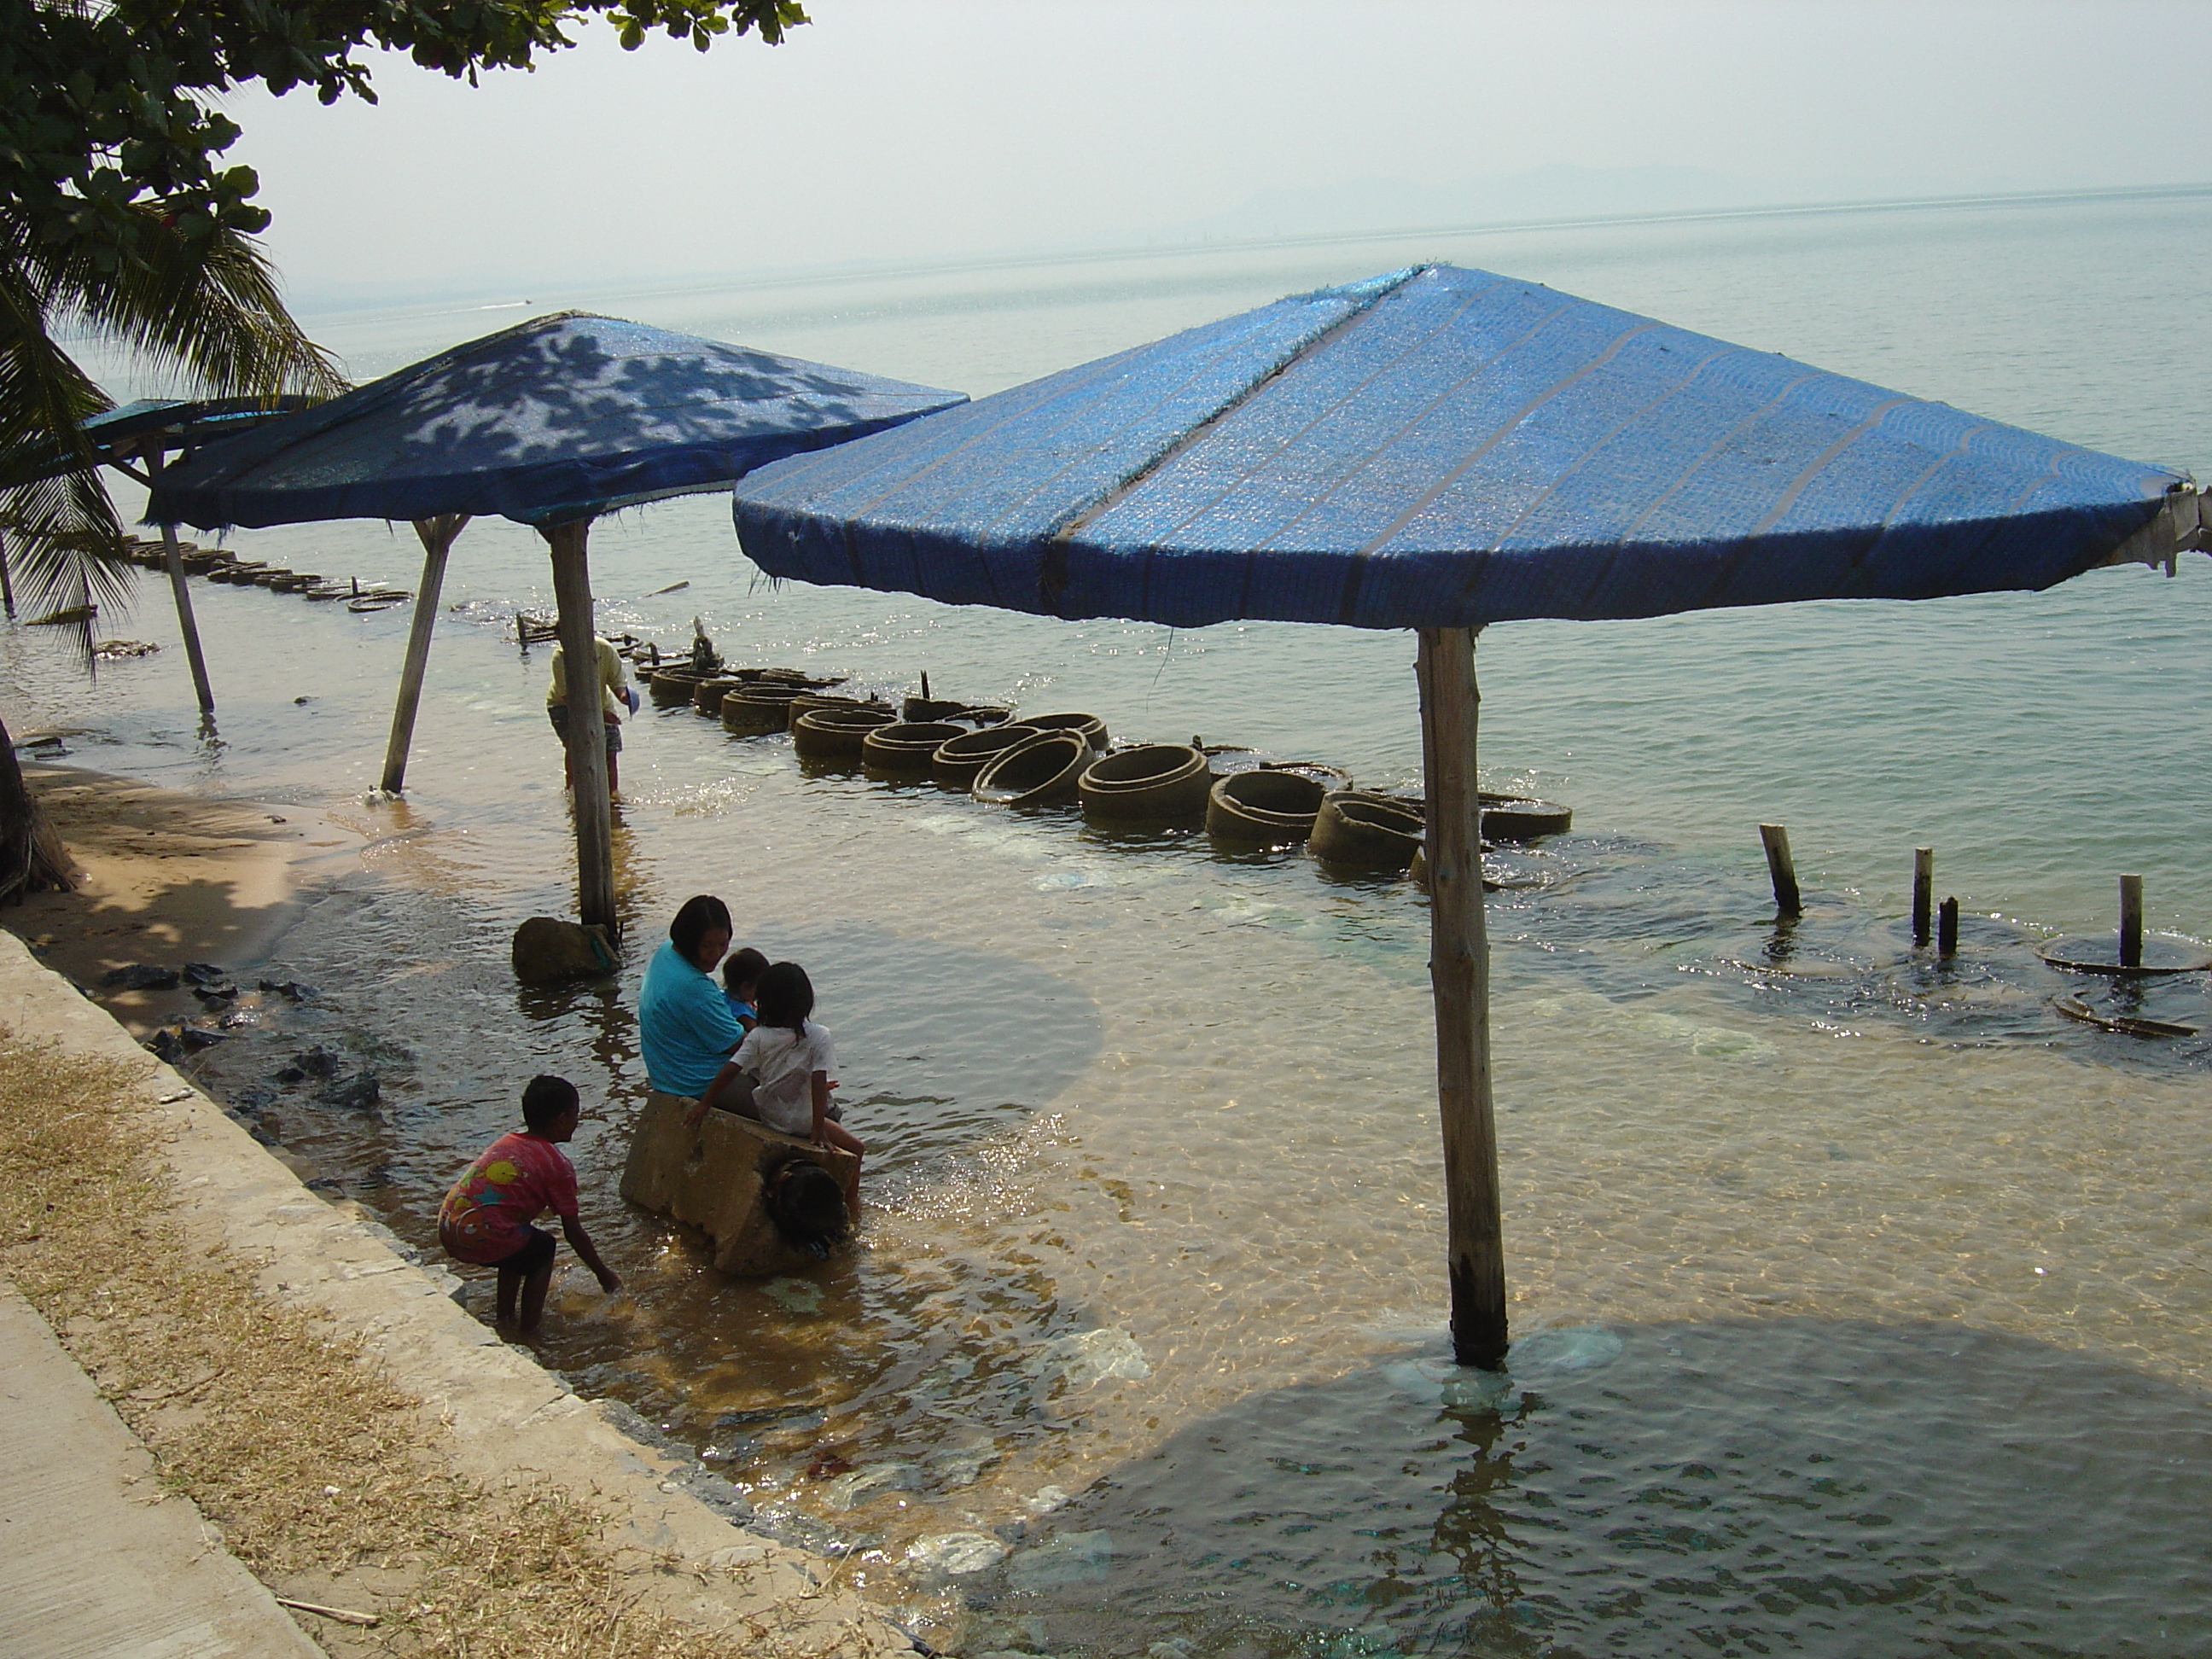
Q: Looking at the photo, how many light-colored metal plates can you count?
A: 0